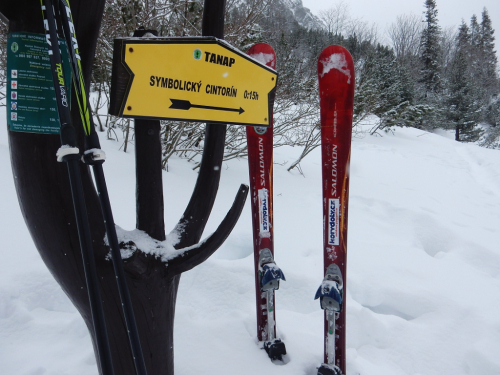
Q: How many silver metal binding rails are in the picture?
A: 2